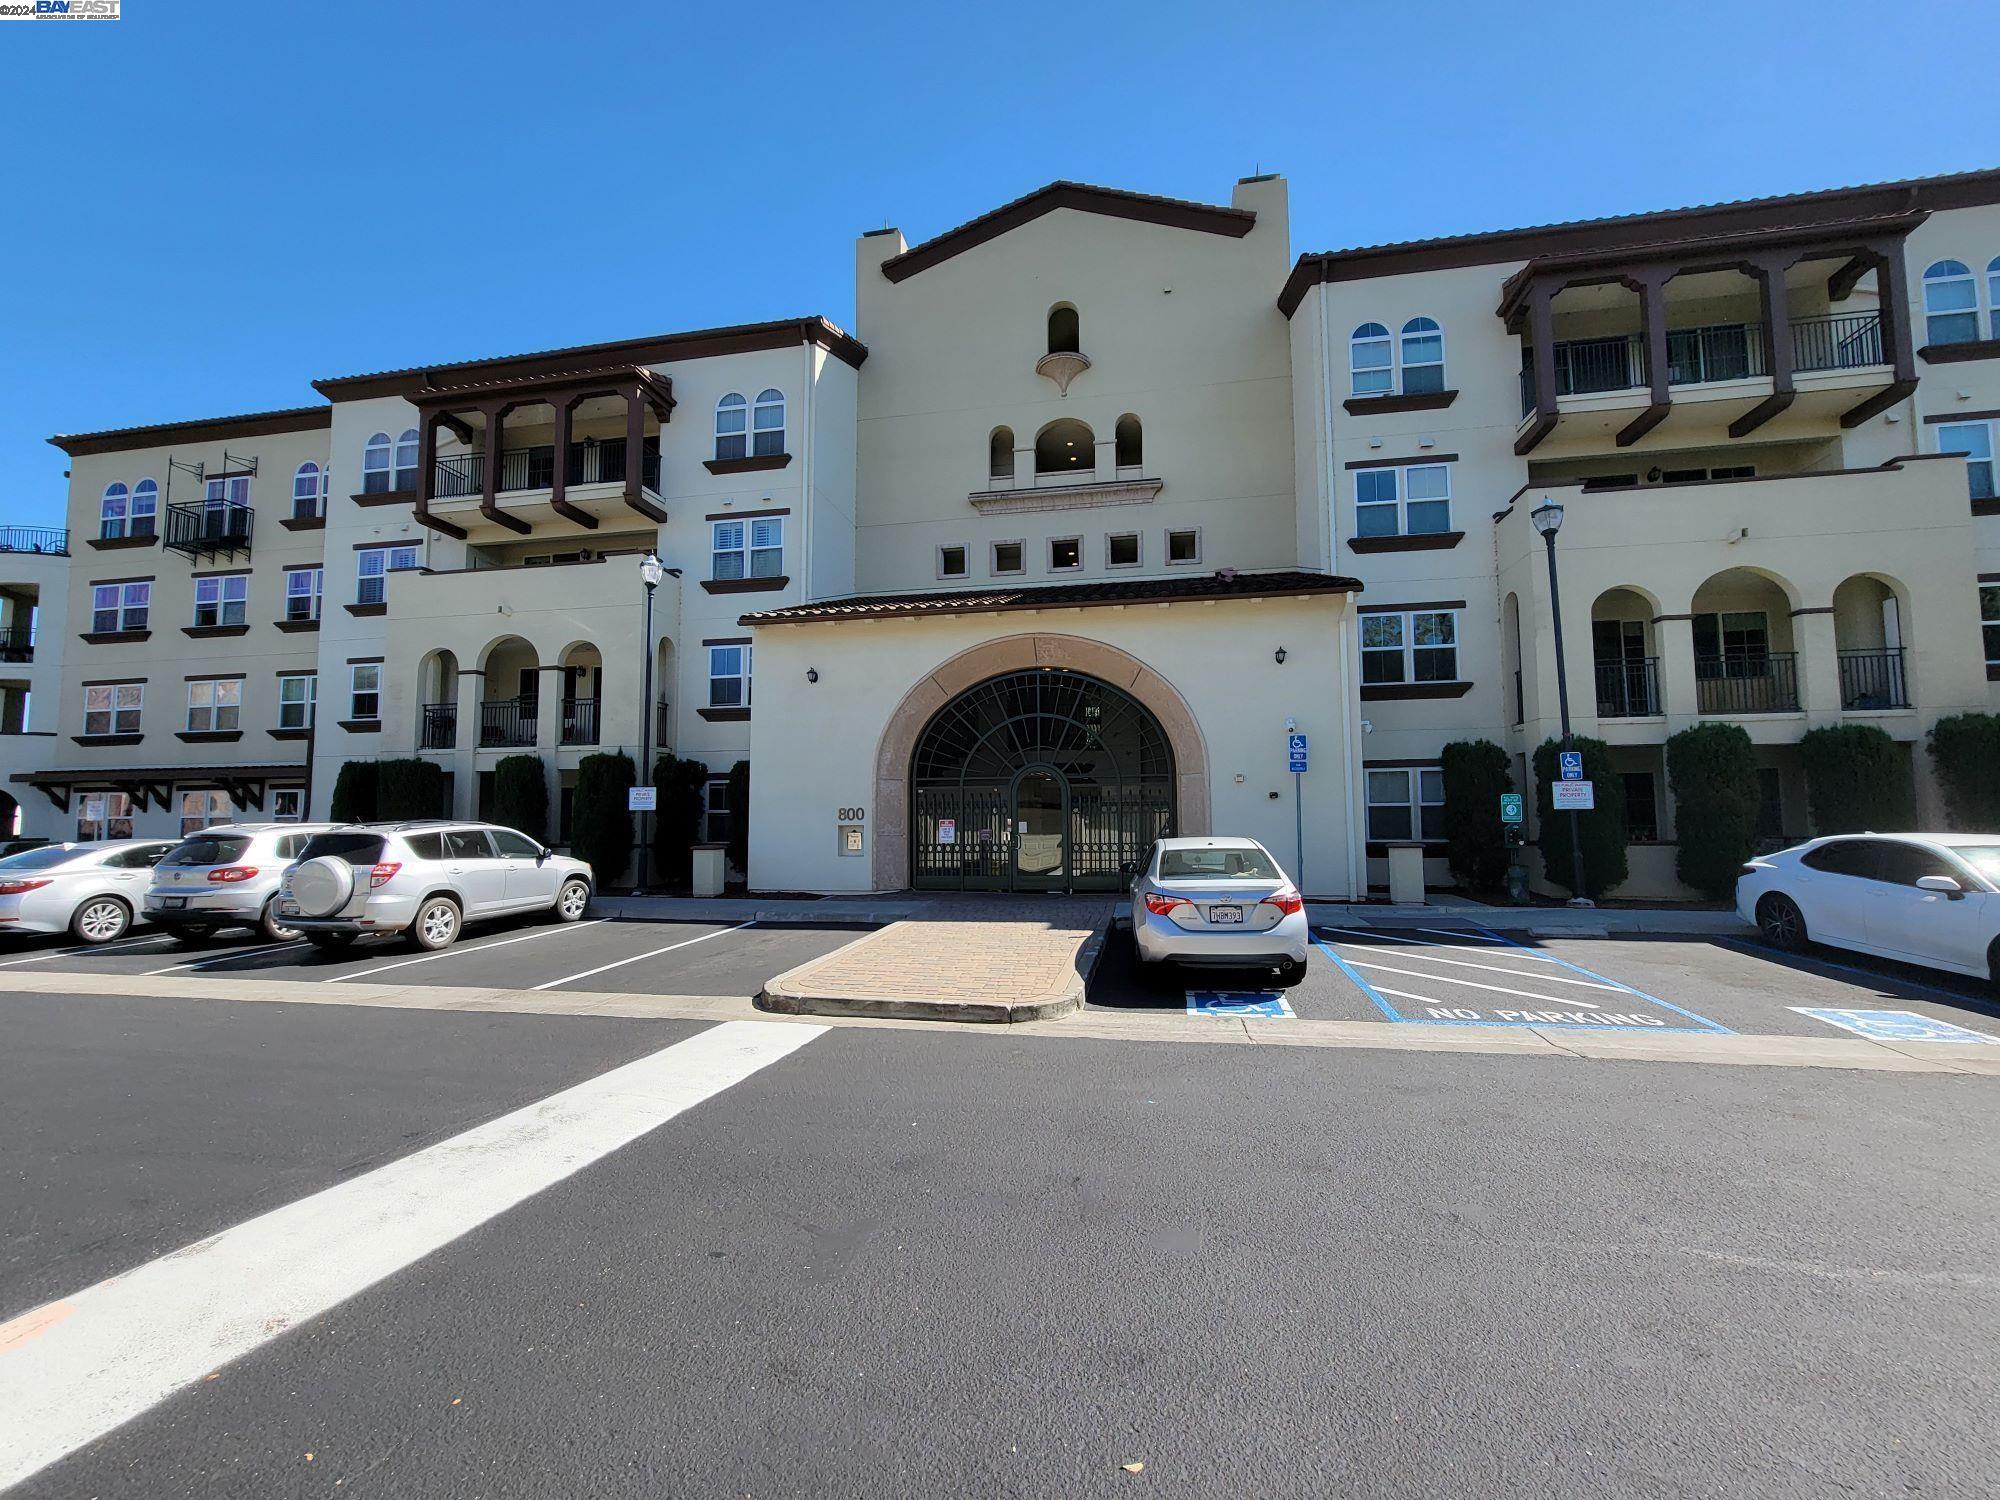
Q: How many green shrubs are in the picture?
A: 11